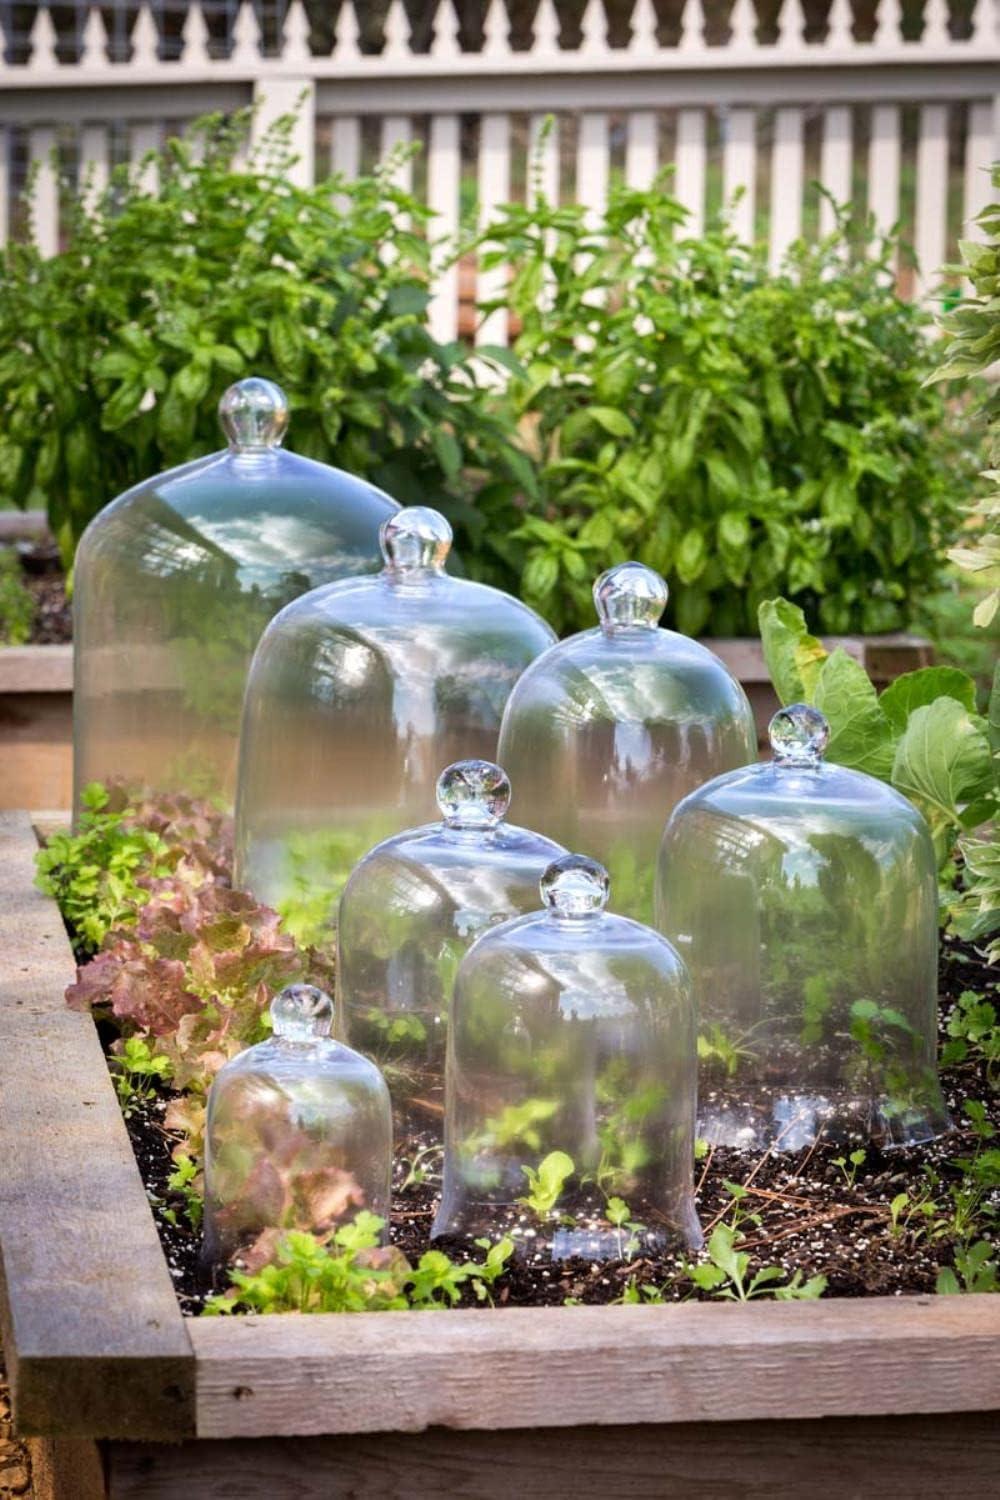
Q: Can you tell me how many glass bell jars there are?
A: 7